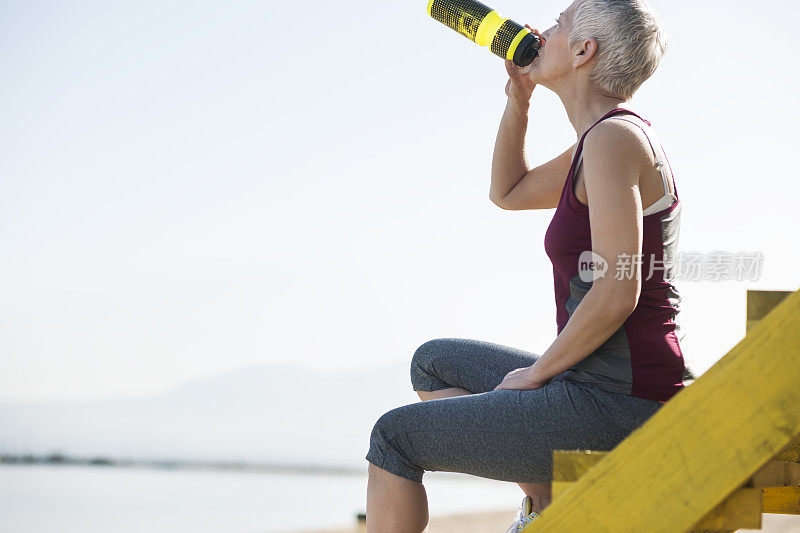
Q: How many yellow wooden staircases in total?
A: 1